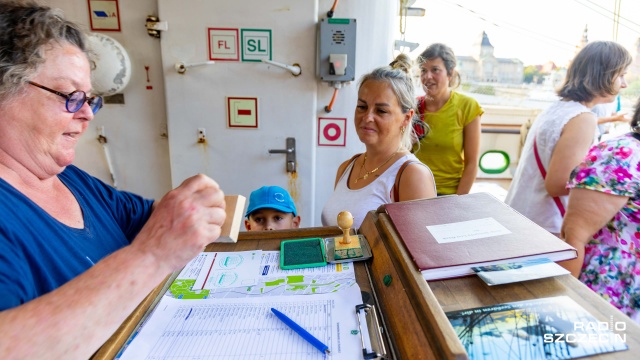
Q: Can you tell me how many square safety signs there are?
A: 5